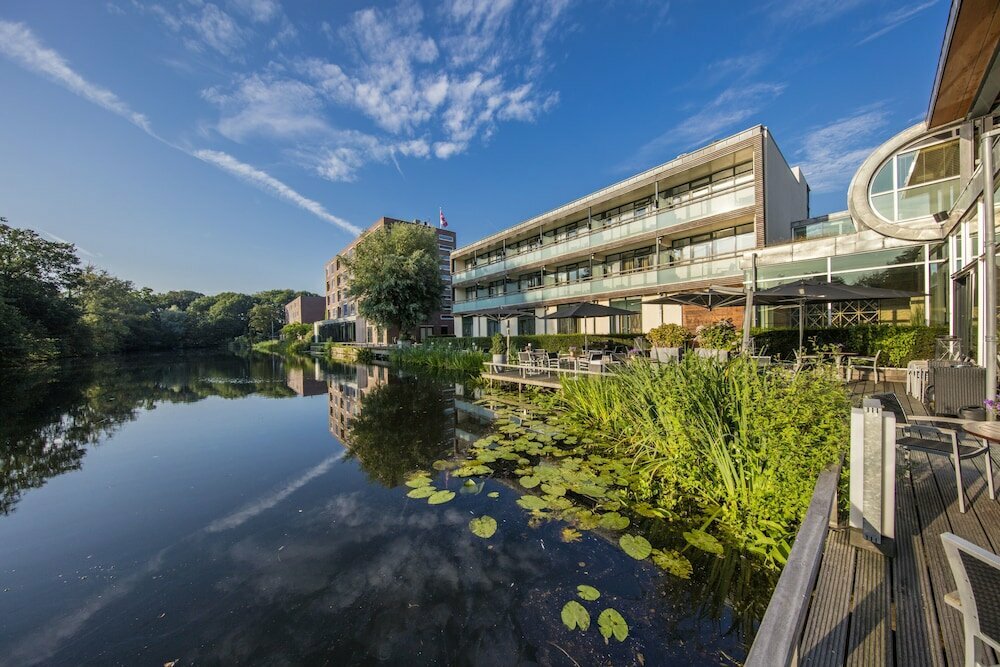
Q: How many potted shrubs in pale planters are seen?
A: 3